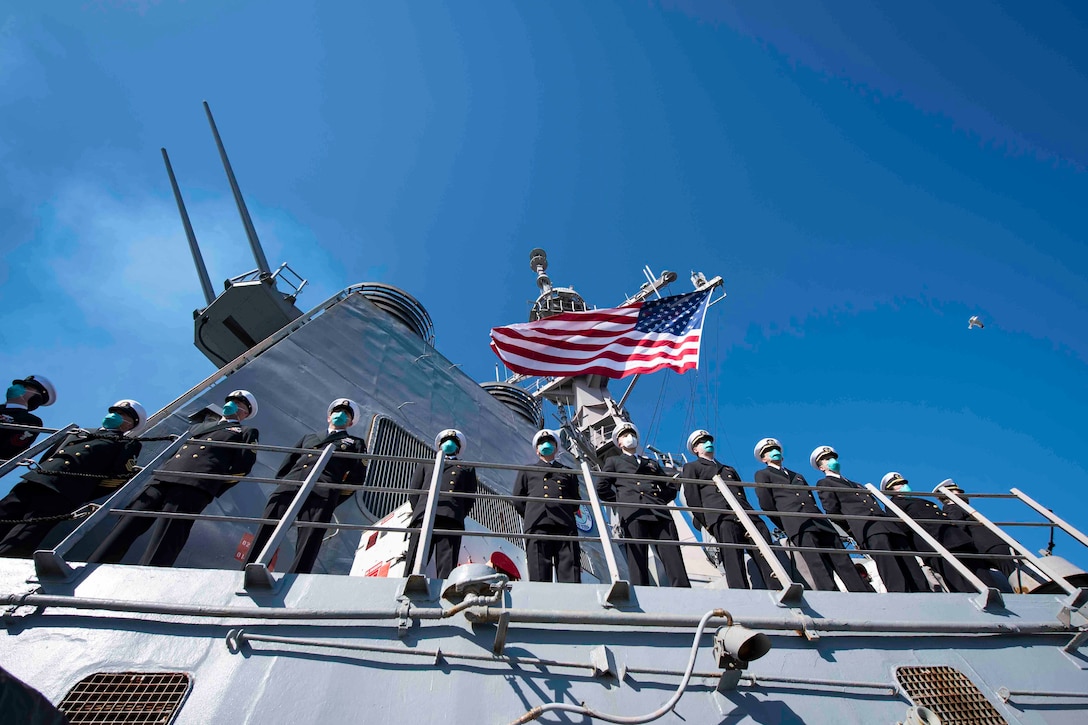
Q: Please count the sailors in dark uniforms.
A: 12